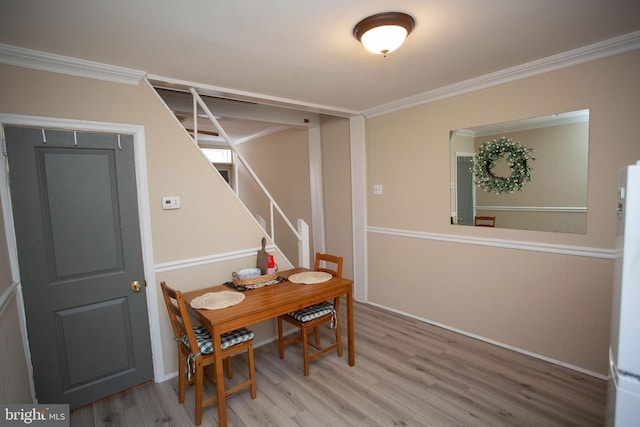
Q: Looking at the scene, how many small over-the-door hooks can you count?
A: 3